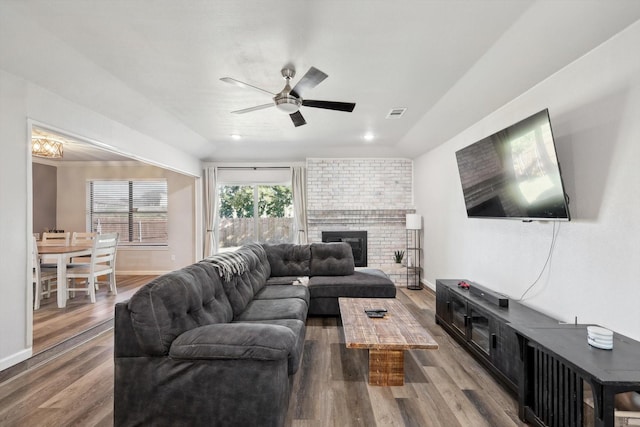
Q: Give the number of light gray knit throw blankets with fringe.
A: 1